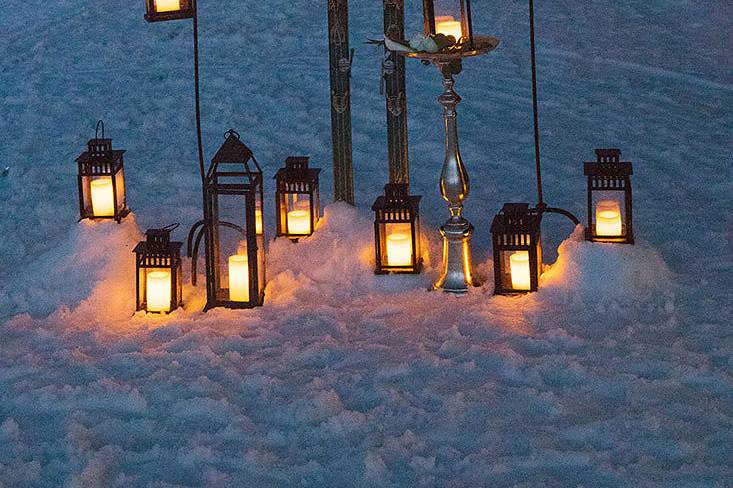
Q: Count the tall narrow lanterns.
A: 1